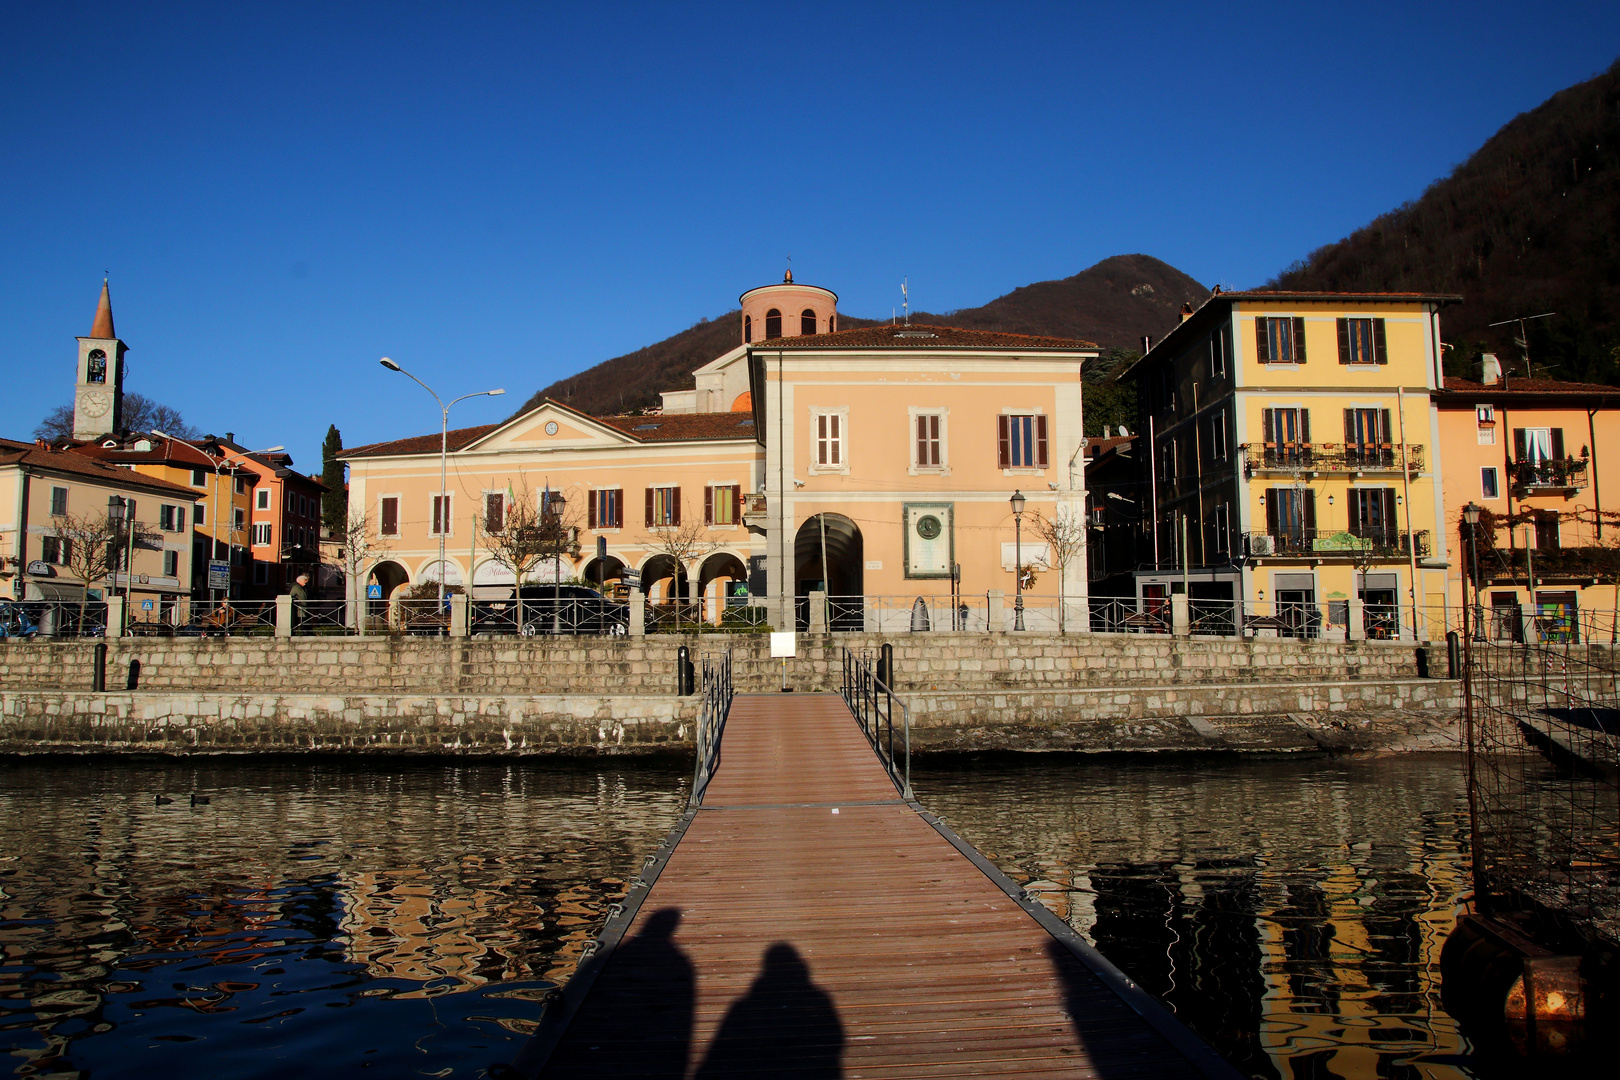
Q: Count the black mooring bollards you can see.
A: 4